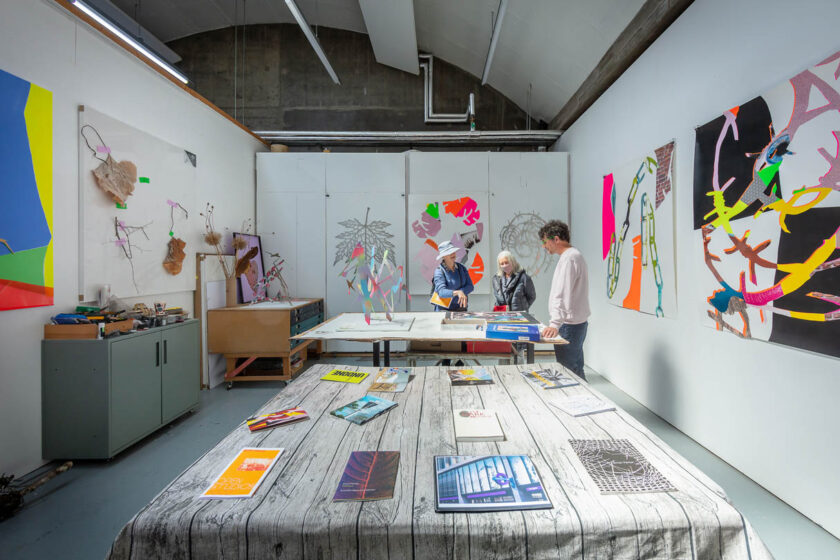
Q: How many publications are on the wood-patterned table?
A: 12